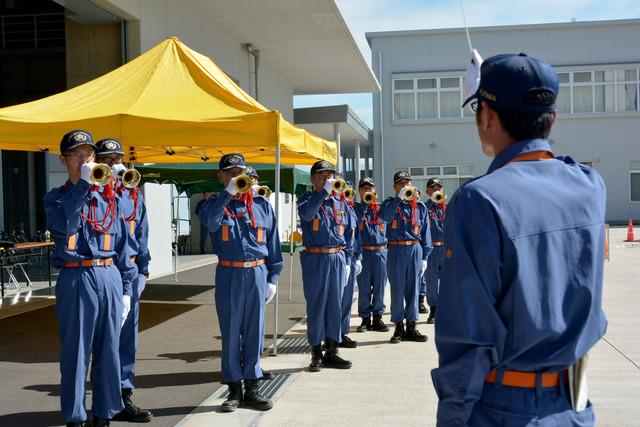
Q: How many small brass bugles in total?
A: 9